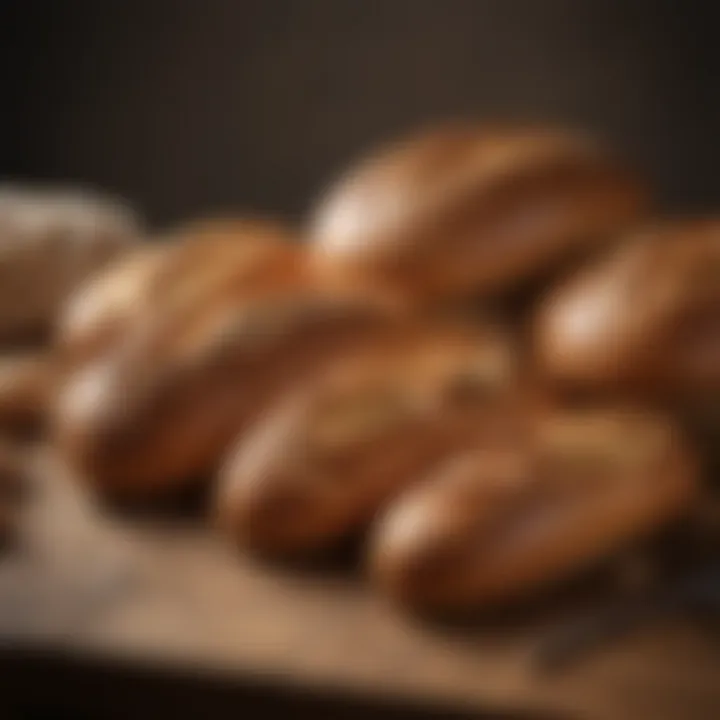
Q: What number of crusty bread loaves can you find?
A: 6